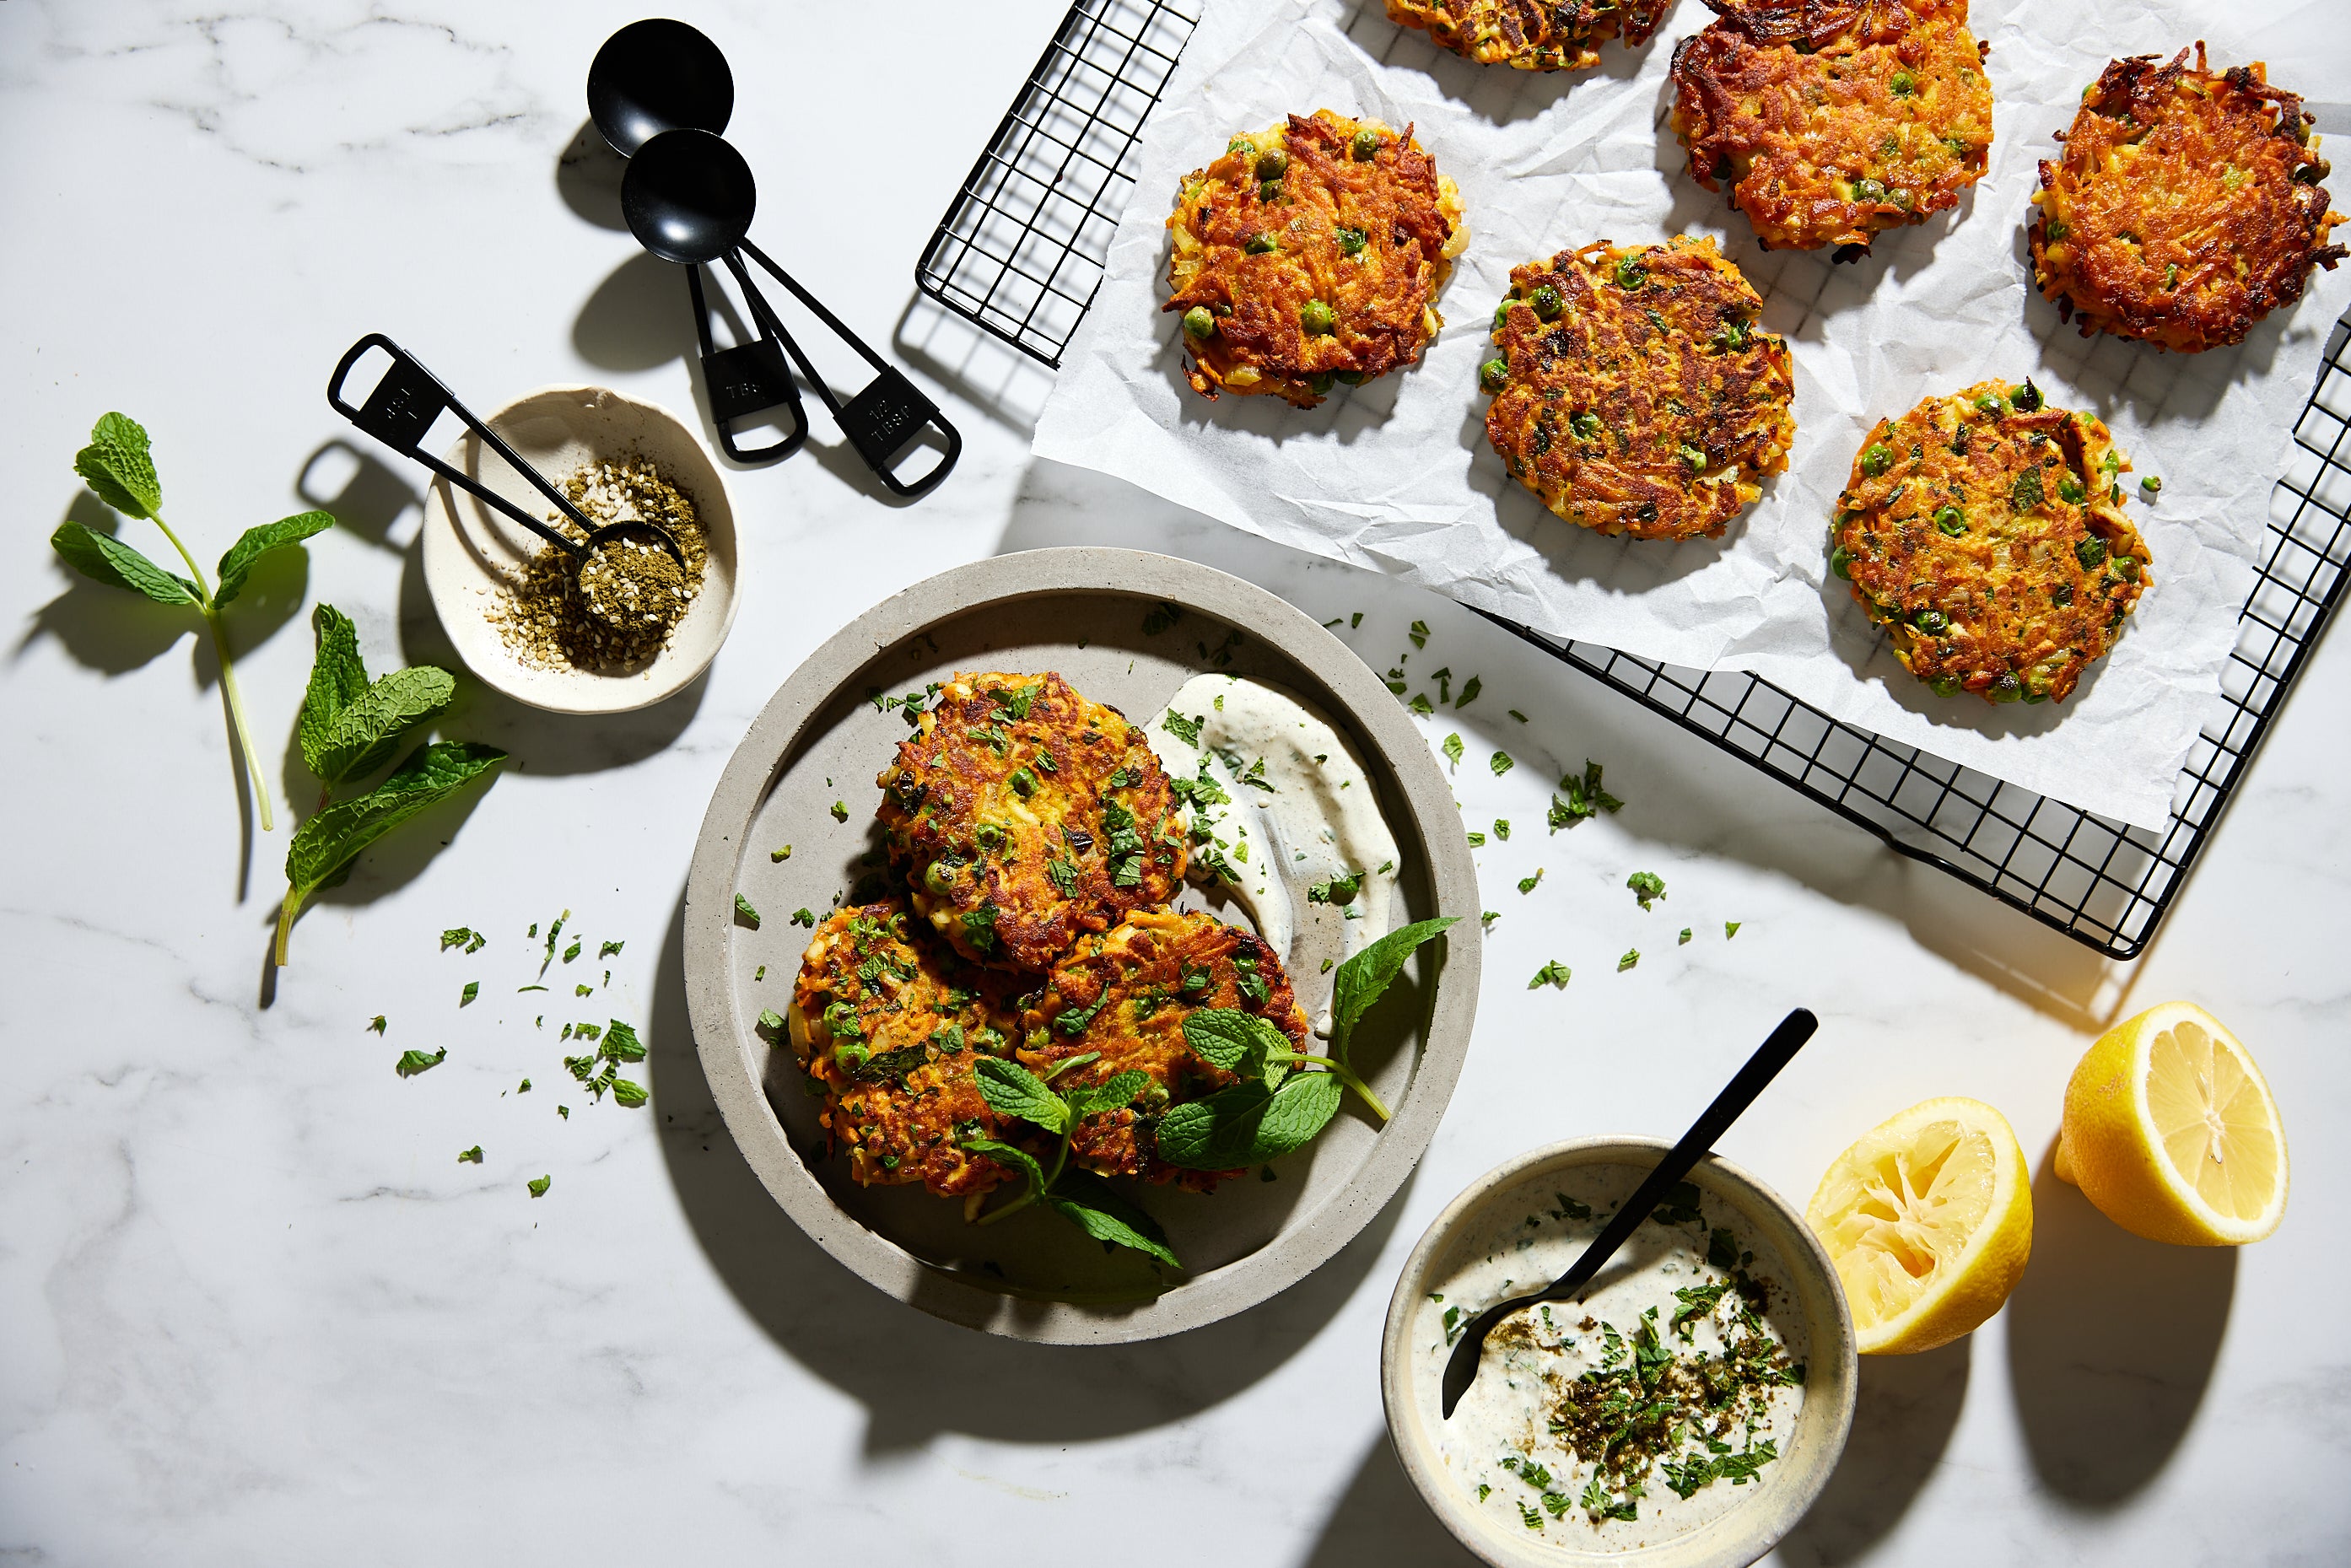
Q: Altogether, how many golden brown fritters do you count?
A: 9